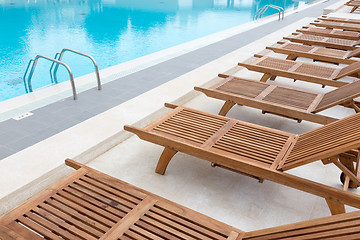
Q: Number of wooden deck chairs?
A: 10